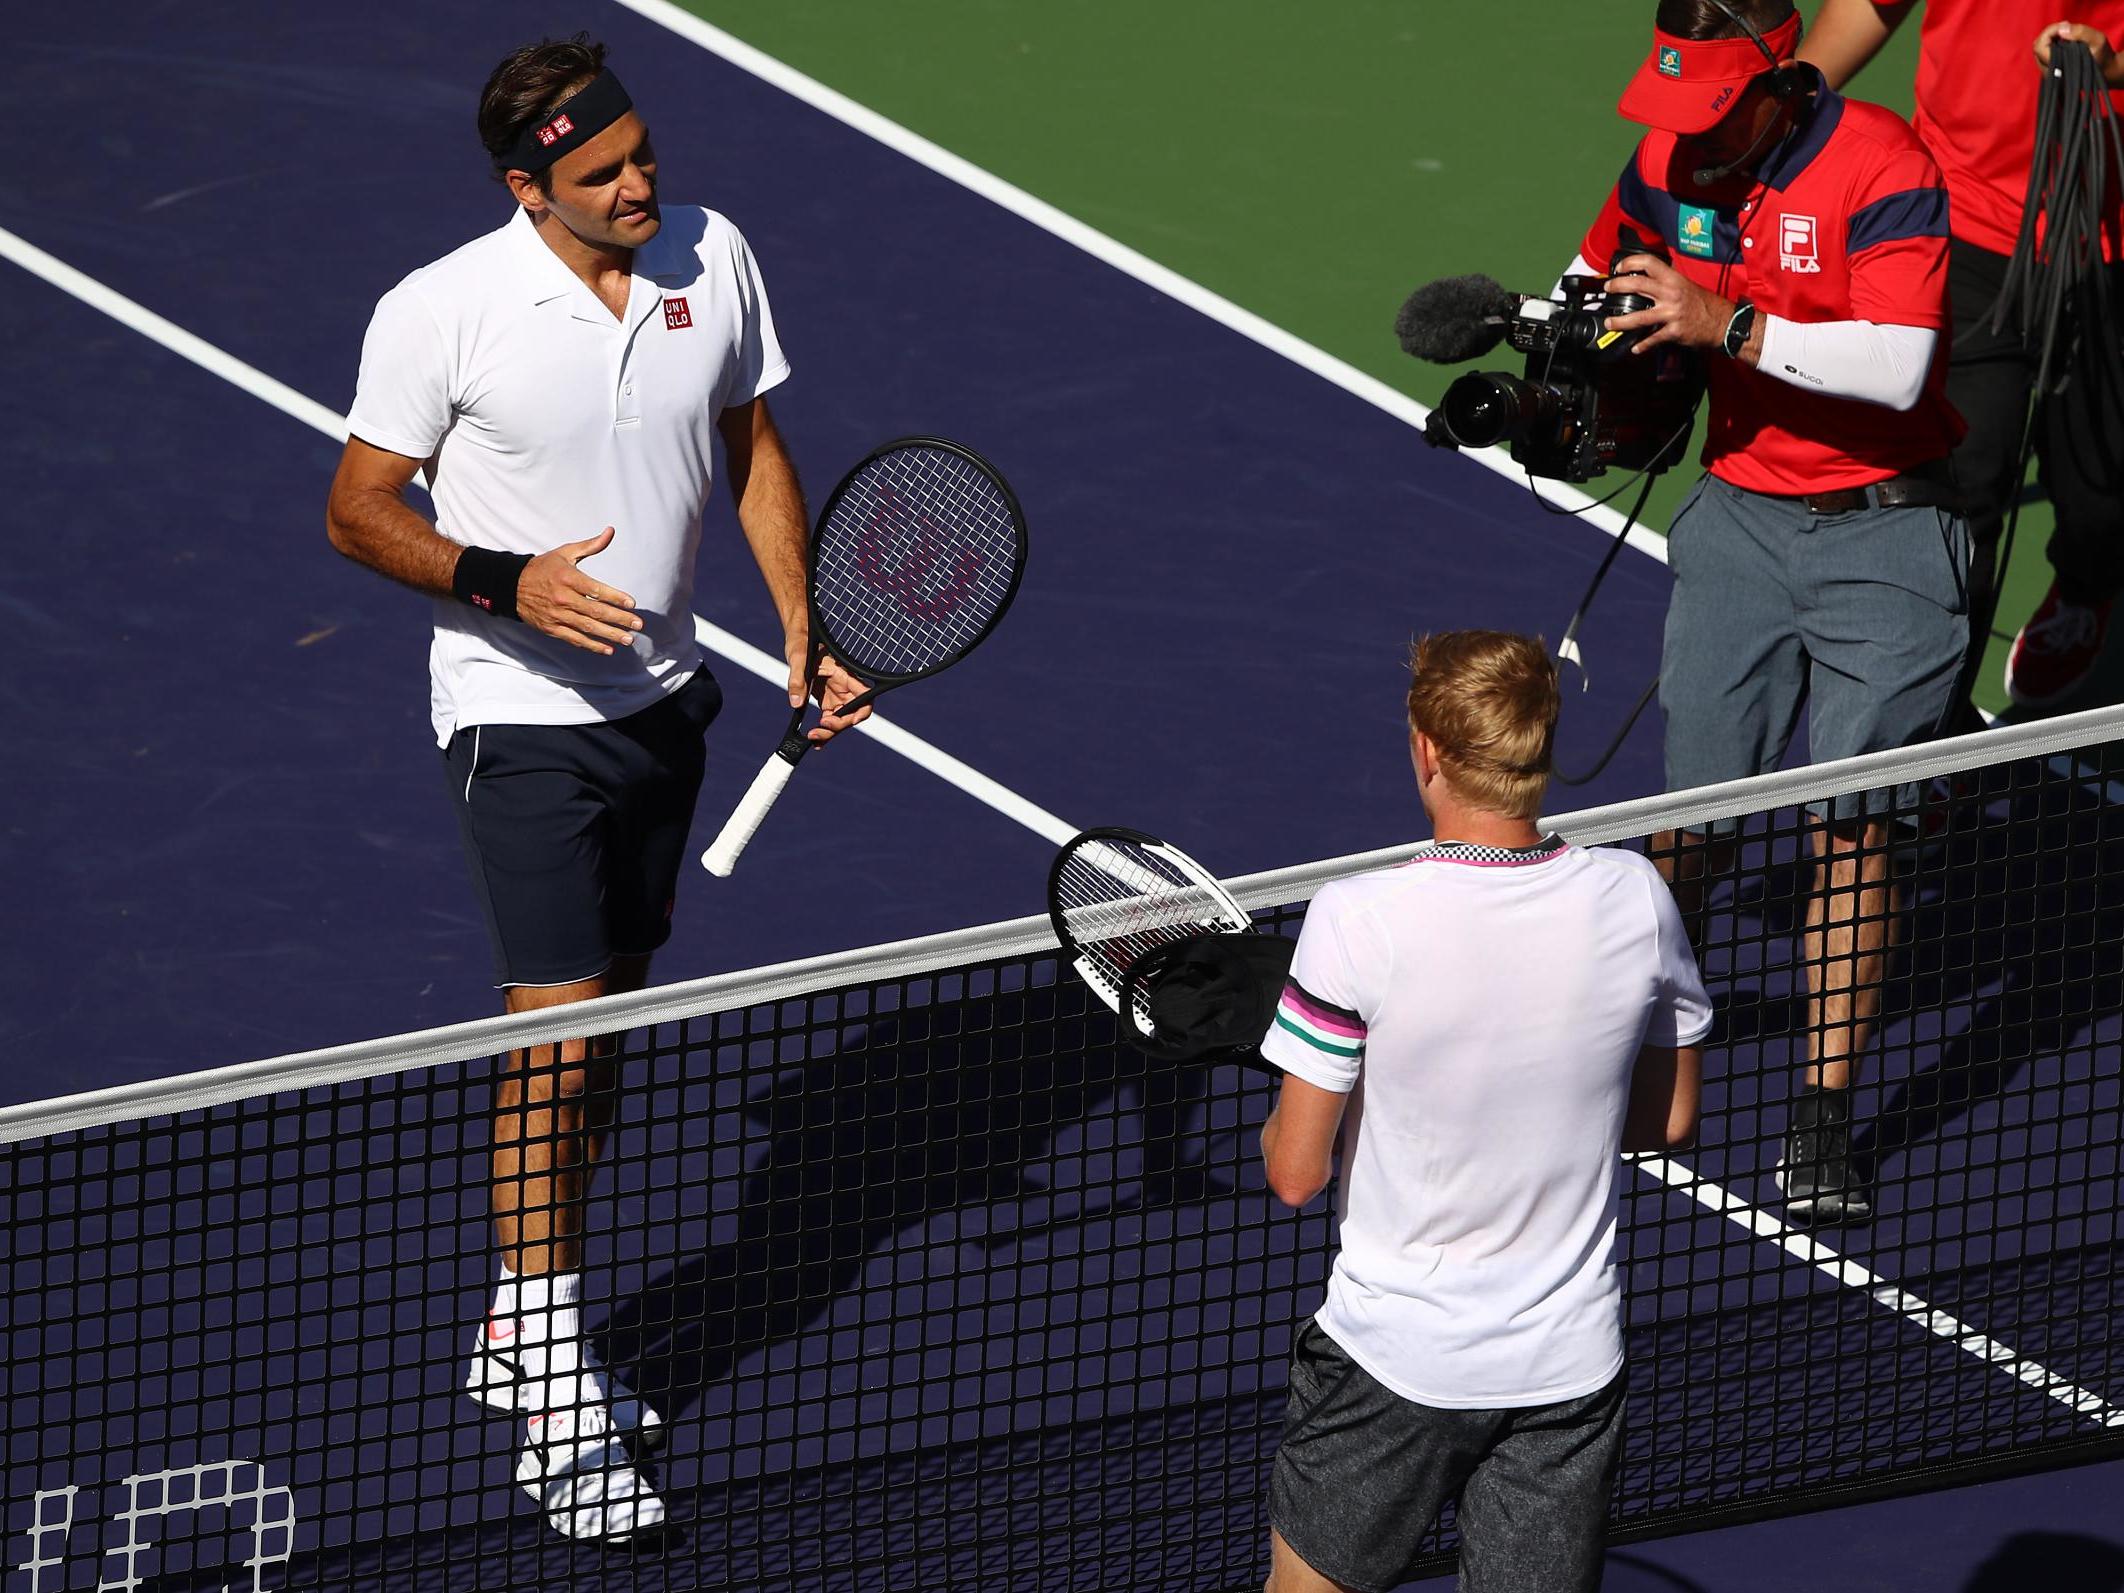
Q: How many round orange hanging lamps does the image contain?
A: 0